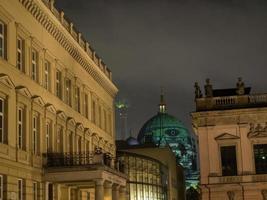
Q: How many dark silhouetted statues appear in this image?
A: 3